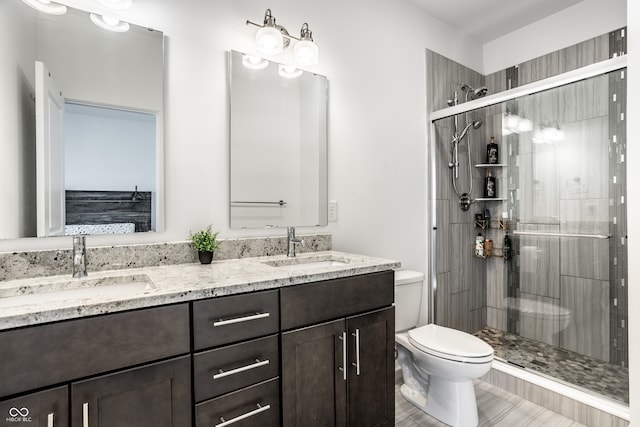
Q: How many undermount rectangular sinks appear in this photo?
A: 2